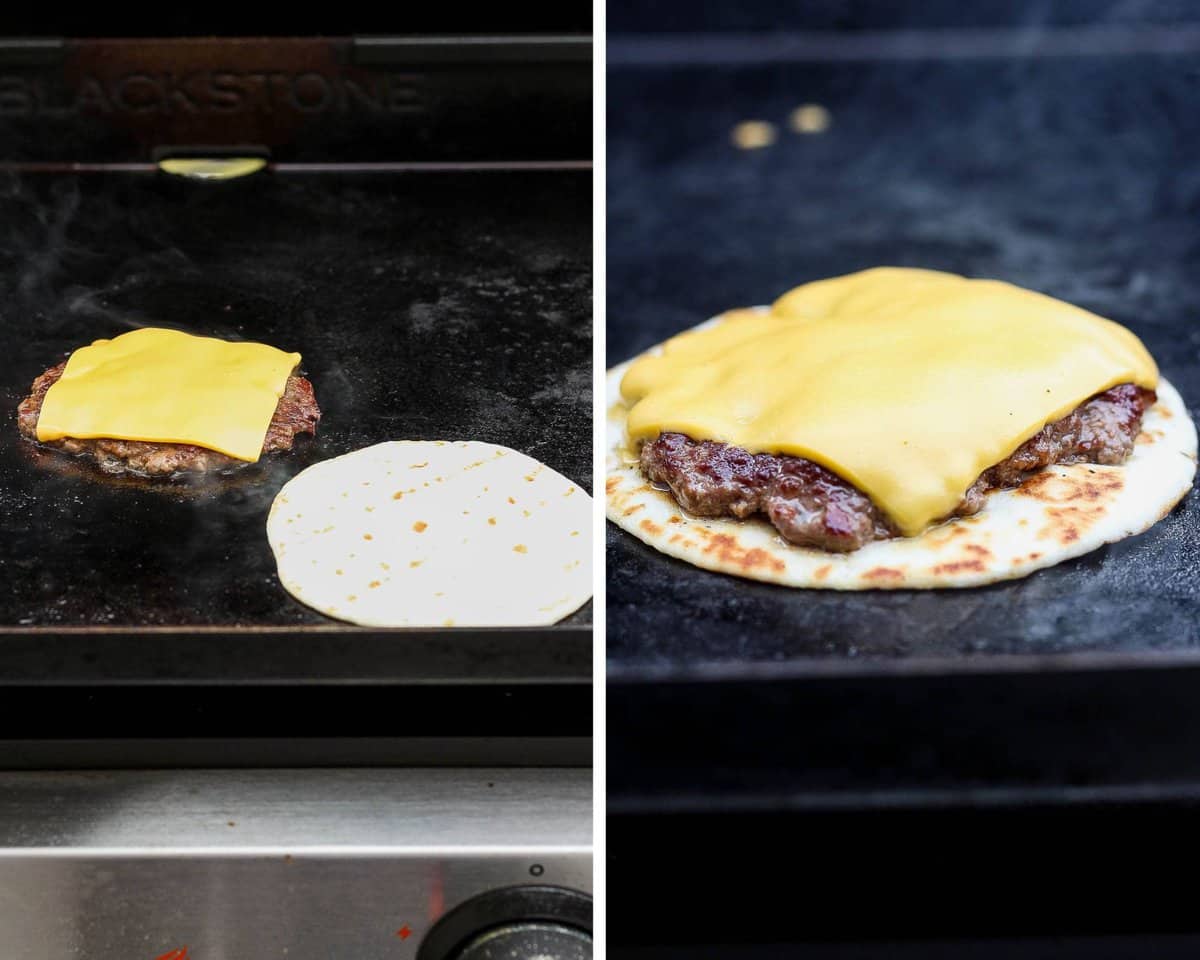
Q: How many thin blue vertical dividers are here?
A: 0